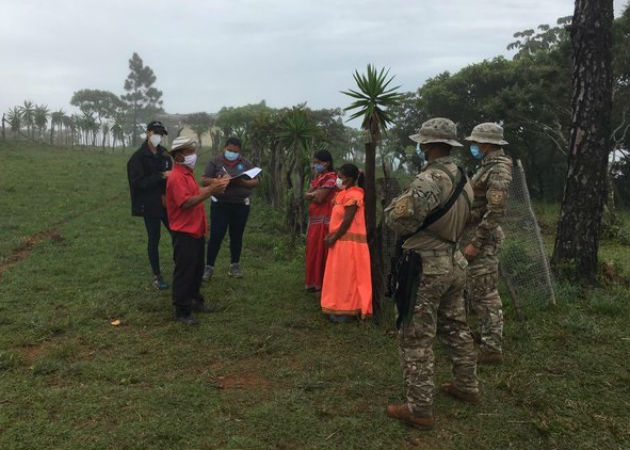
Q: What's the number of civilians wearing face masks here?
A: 5